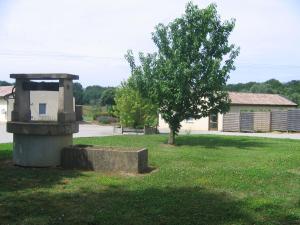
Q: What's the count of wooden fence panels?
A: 5